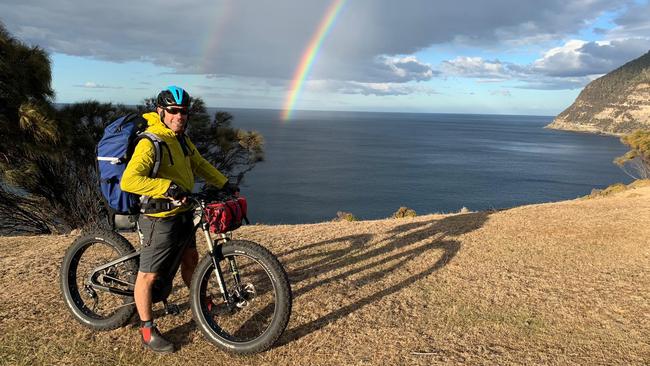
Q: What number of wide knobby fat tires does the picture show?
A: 2